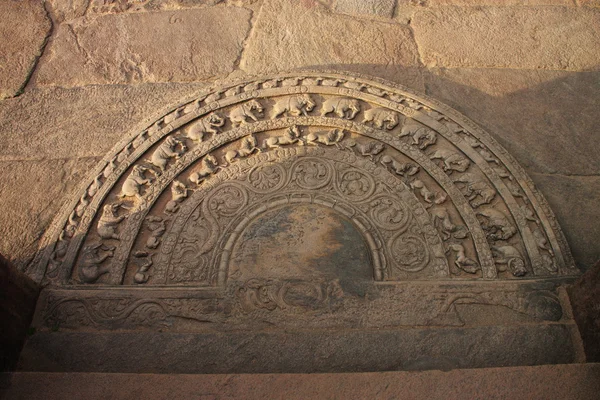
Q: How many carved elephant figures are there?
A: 14